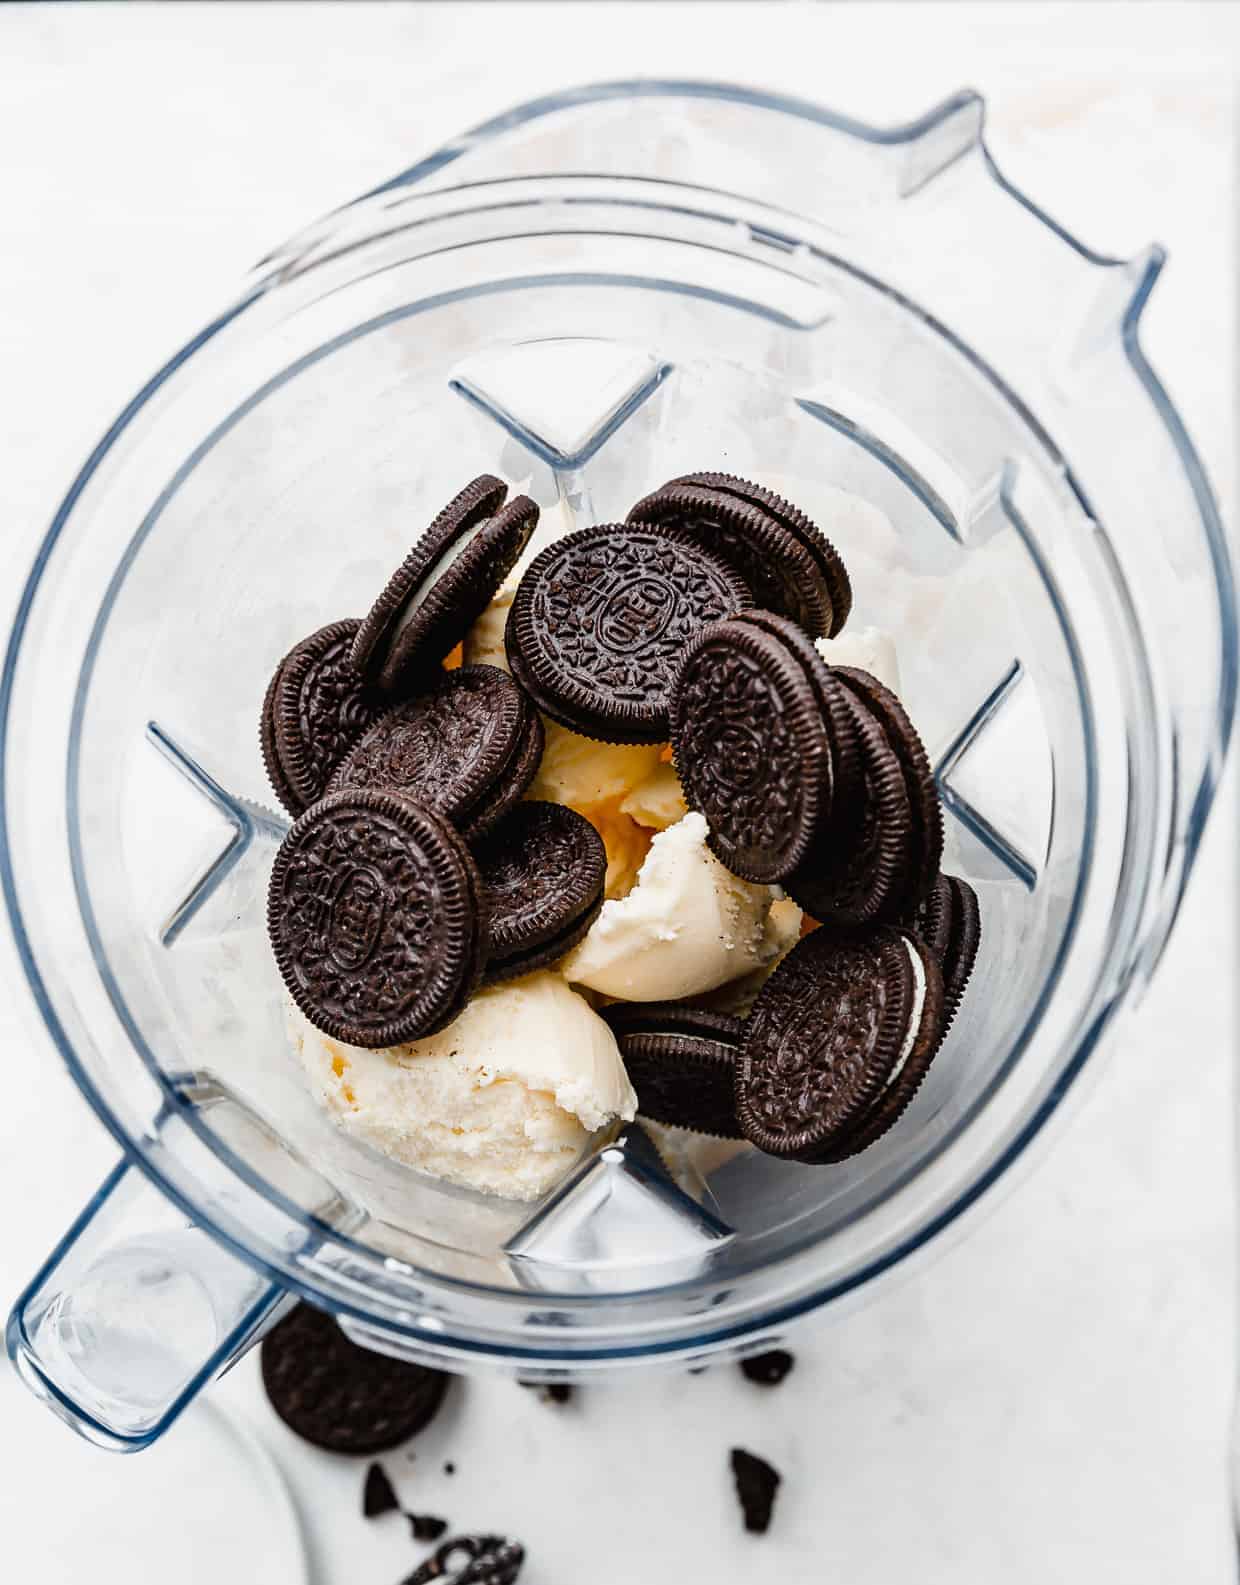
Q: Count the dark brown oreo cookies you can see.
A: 13